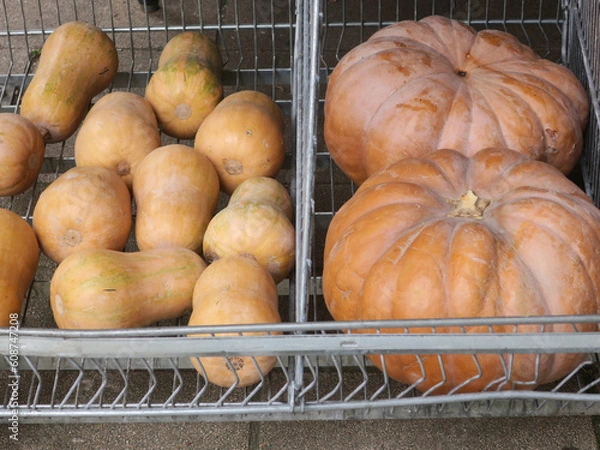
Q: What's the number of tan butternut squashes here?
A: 11